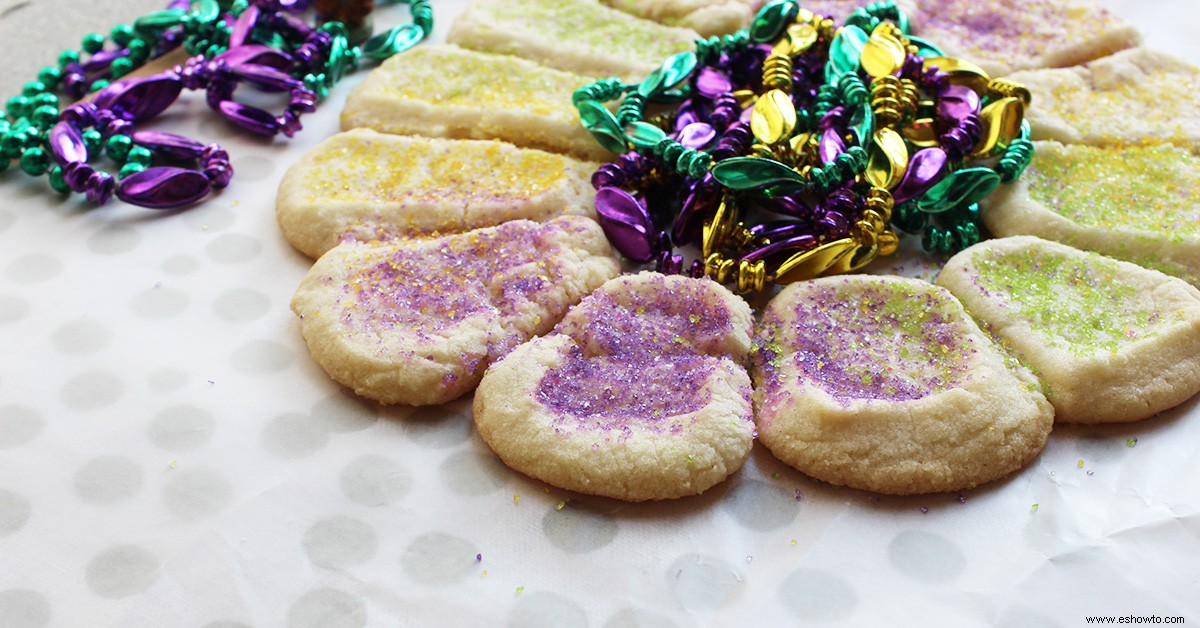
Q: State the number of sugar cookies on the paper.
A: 12